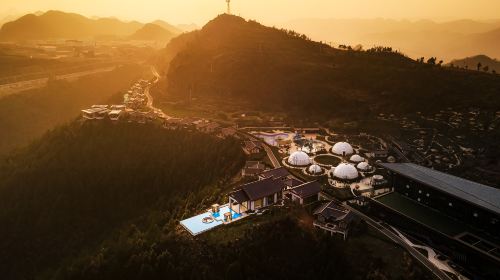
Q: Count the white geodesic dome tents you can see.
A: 6